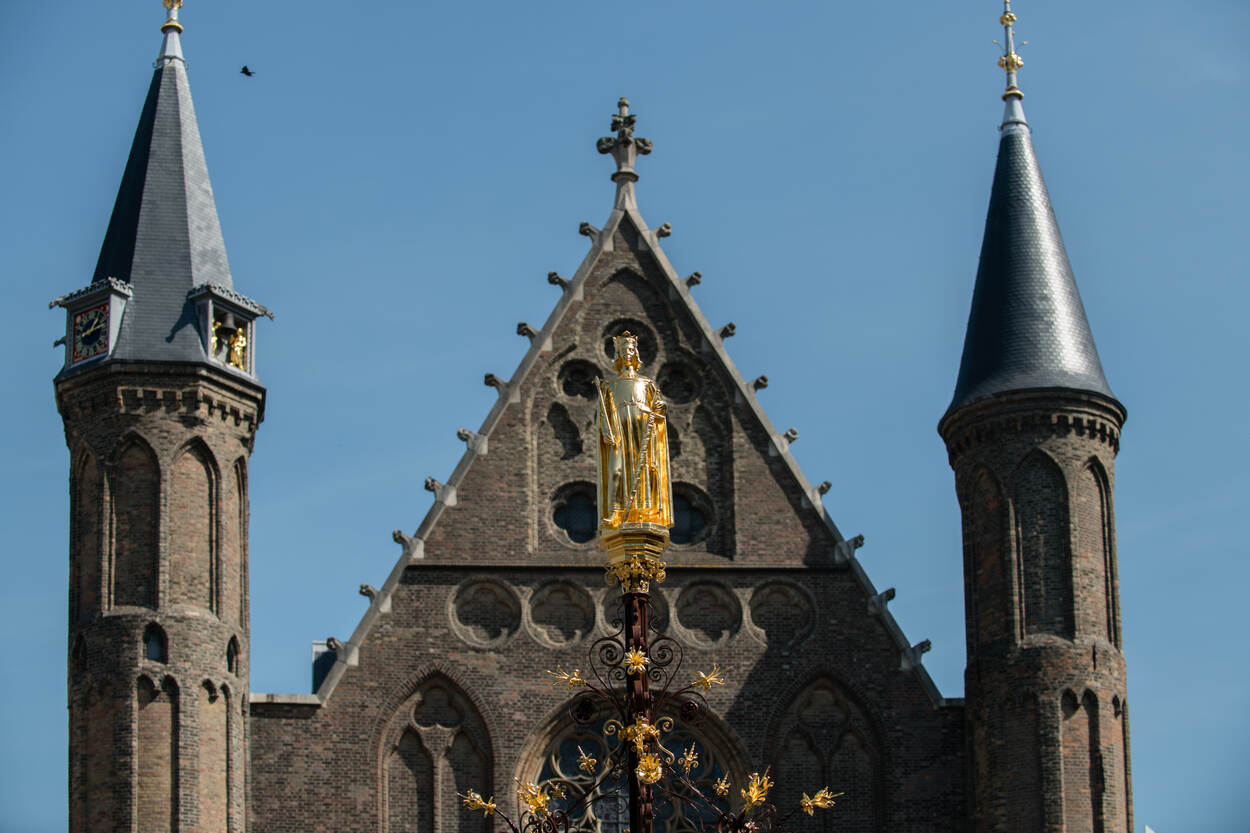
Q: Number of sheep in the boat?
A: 0